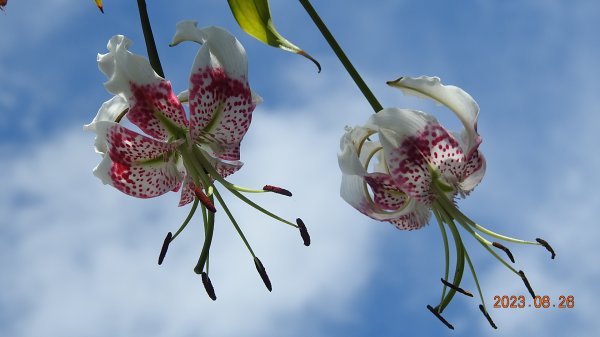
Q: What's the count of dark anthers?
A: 12